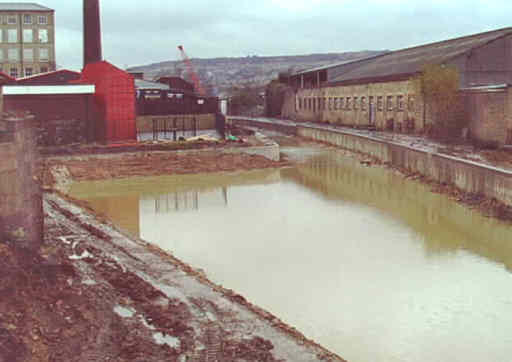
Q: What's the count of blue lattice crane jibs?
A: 0